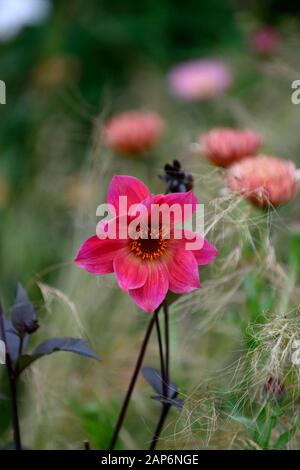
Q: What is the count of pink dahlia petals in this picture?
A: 8